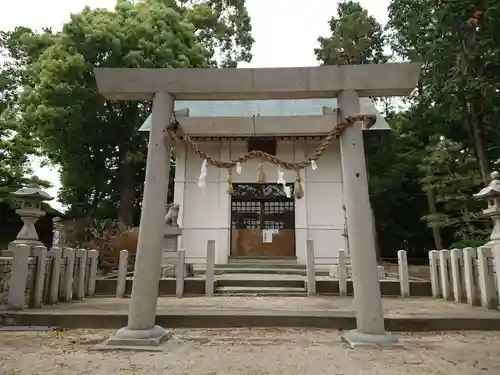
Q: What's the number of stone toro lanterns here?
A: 2